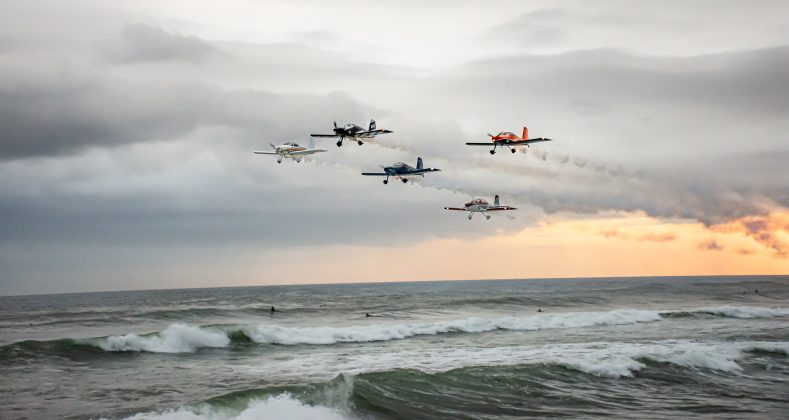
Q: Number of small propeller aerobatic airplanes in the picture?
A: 5